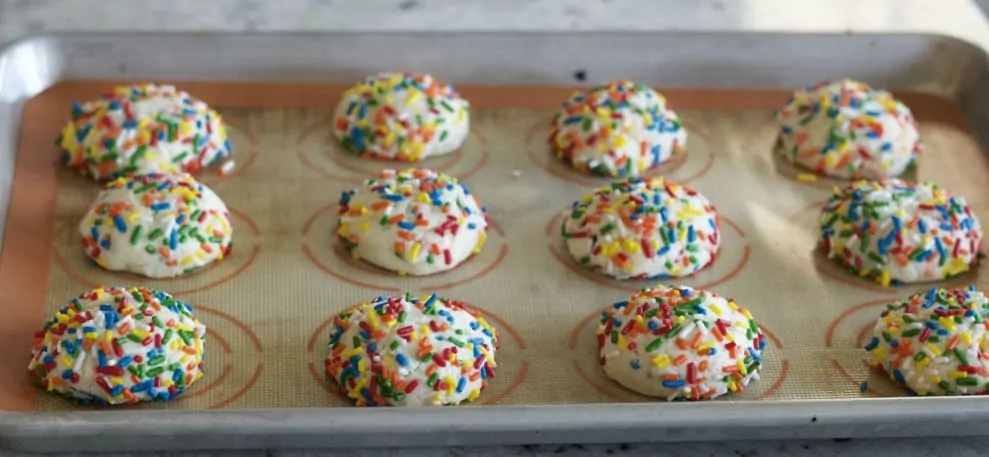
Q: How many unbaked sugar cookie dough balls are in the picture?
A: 12